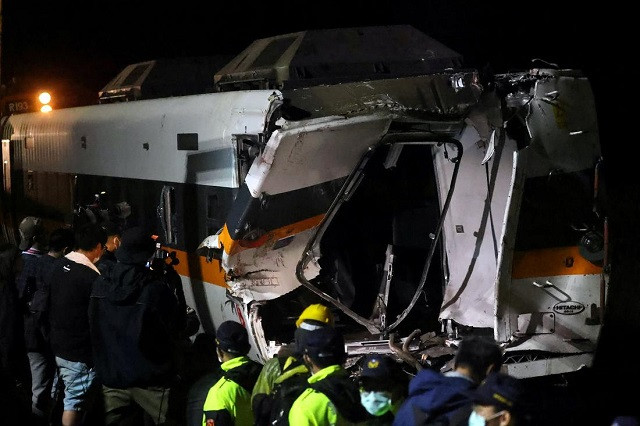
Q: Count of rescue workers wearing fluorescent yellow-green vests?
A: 2